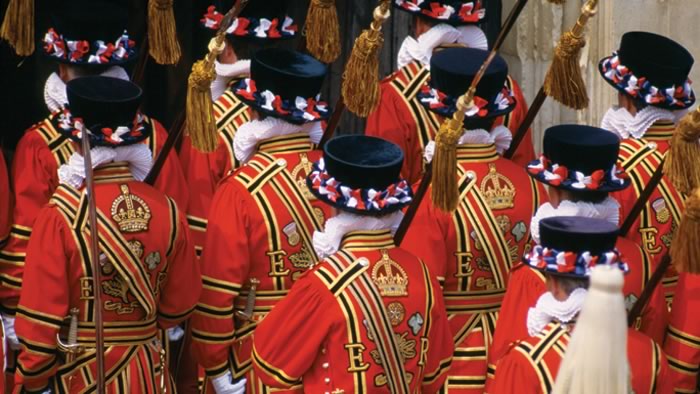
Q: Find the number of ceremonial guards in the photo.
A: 10